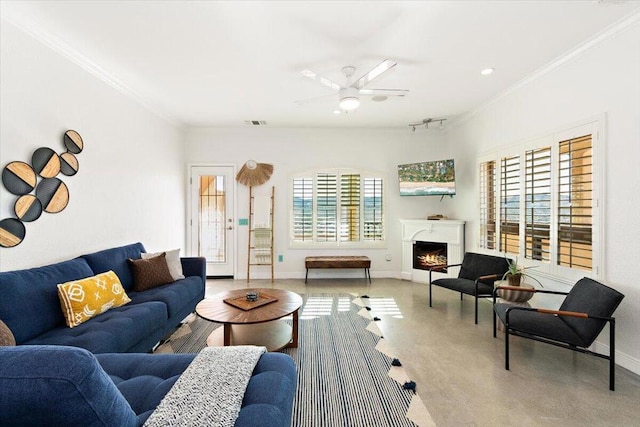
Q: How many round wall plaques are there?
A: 7